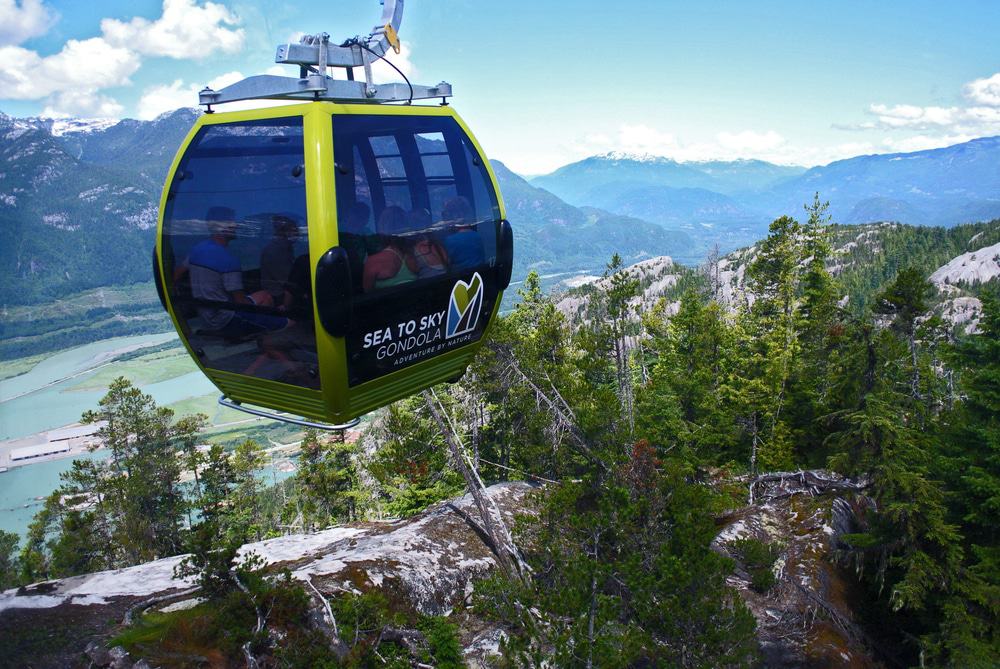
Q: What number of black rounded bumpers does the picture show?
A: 3